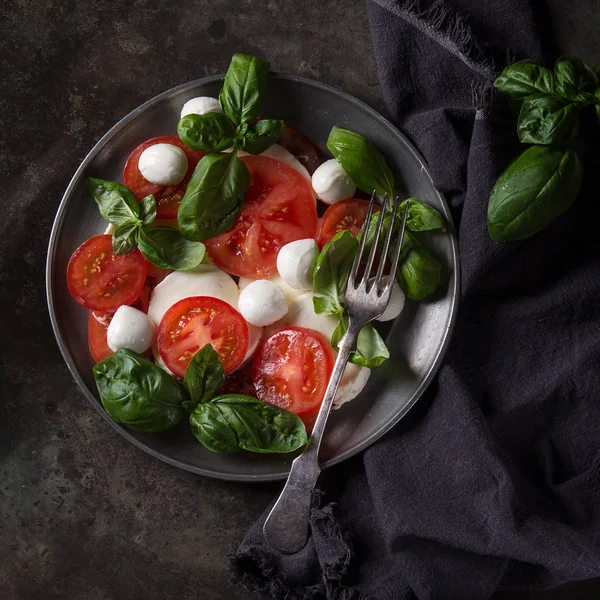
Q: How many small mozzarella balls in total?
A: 7